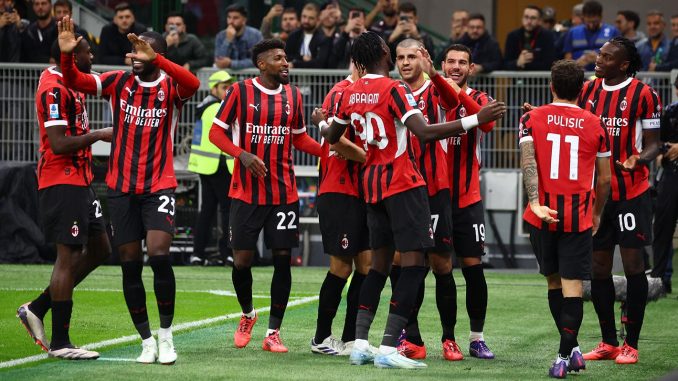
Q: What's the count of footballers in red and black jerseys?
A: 9